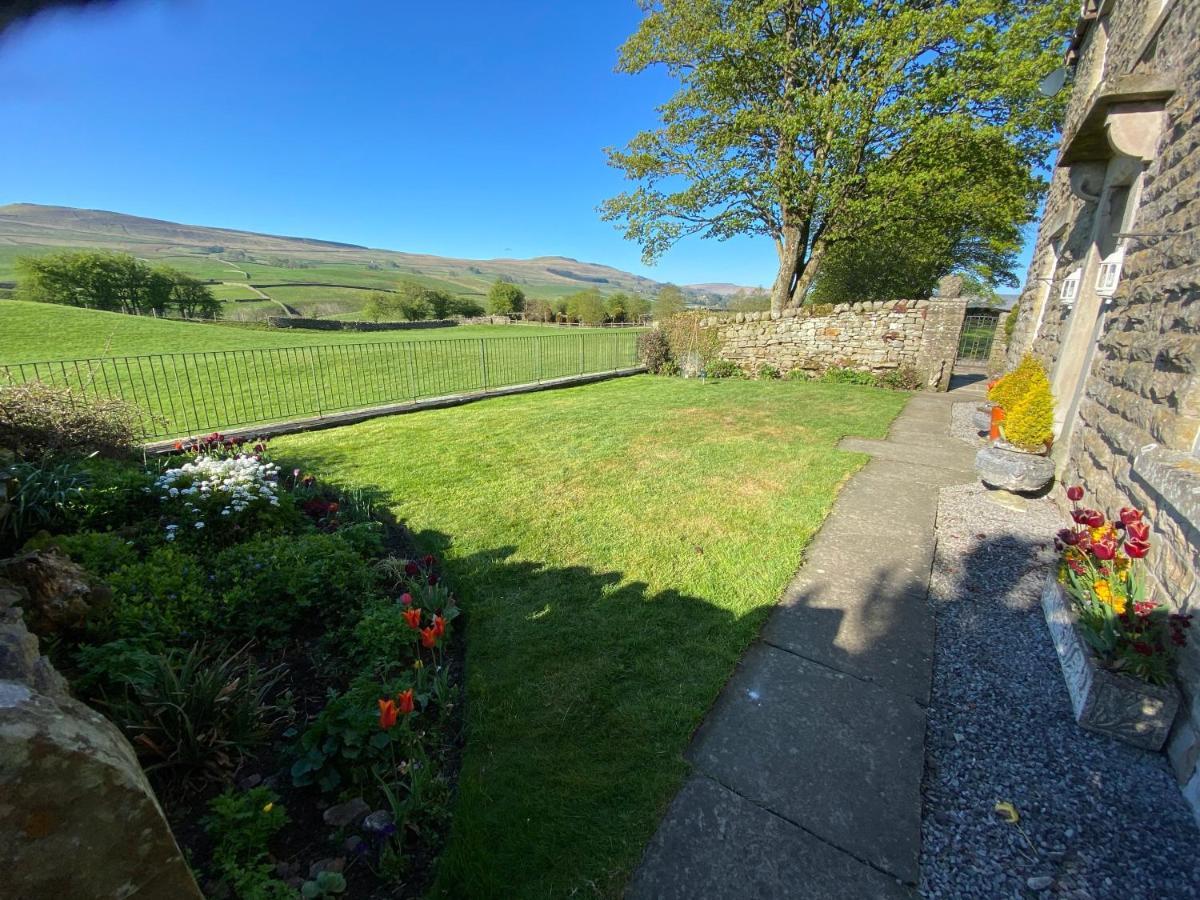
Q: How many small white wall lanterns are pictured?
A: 2